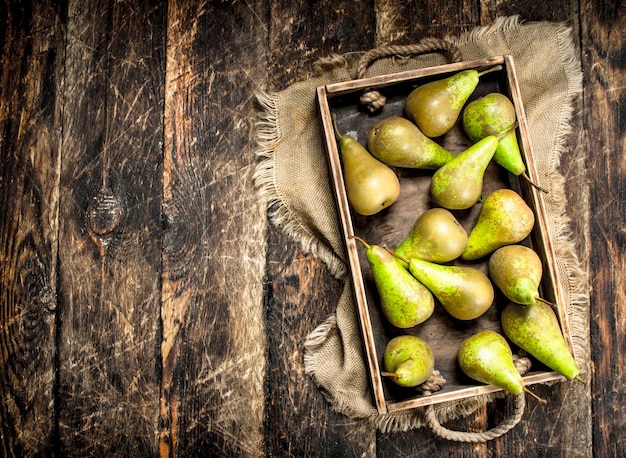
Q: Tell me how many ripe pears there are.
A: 13